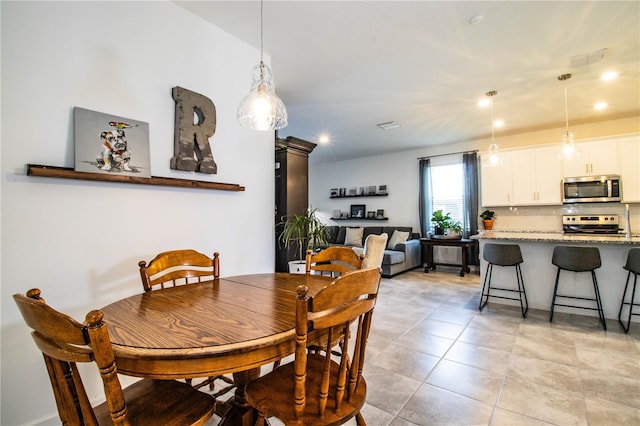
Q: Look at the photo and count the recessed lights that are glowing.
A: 5